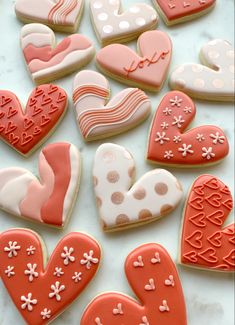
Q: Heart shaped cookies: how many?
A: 14